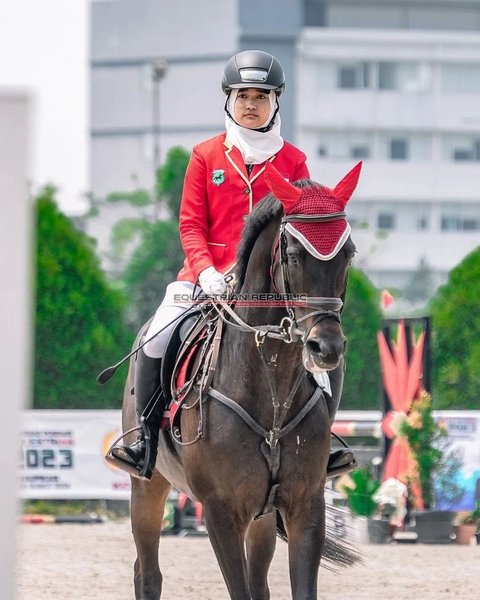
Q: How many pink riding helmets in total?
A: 0